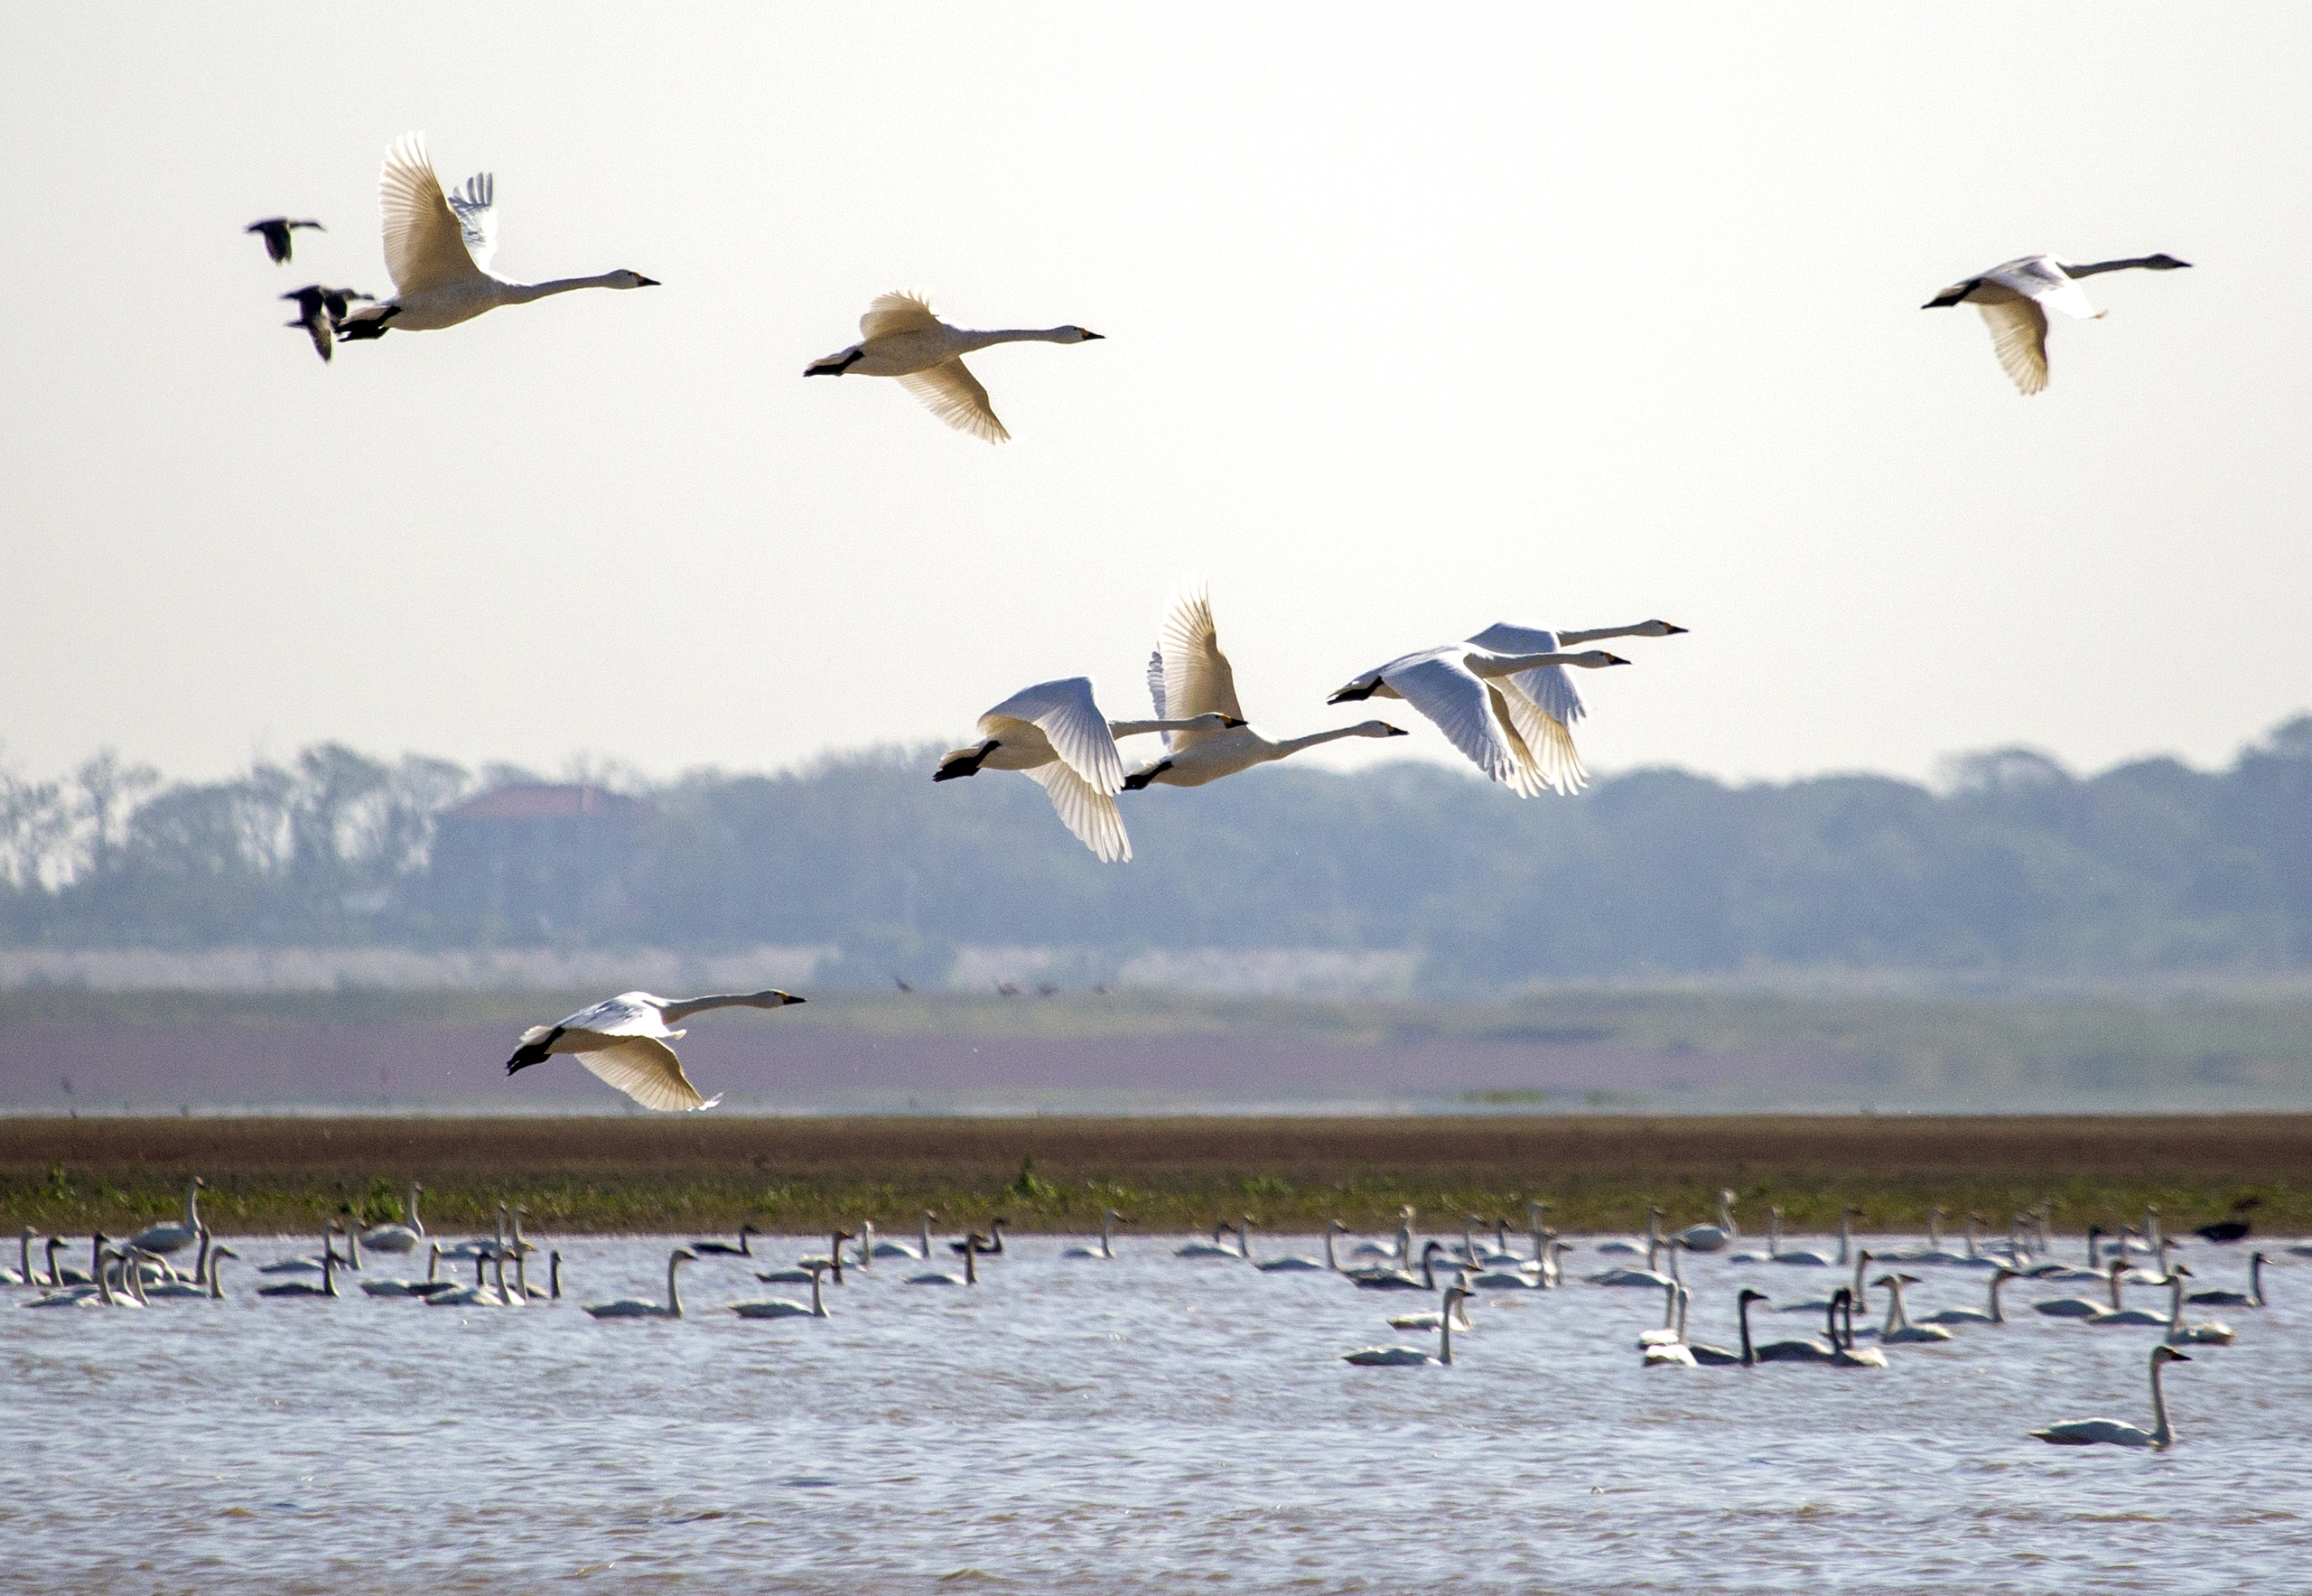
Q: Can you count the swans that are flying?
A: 8